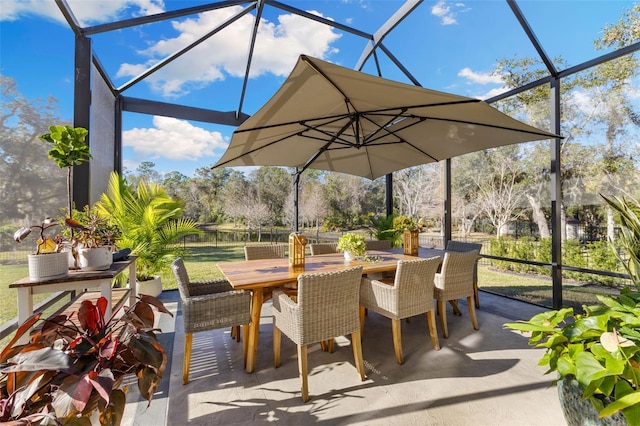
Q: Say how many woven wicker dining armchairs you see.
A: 8